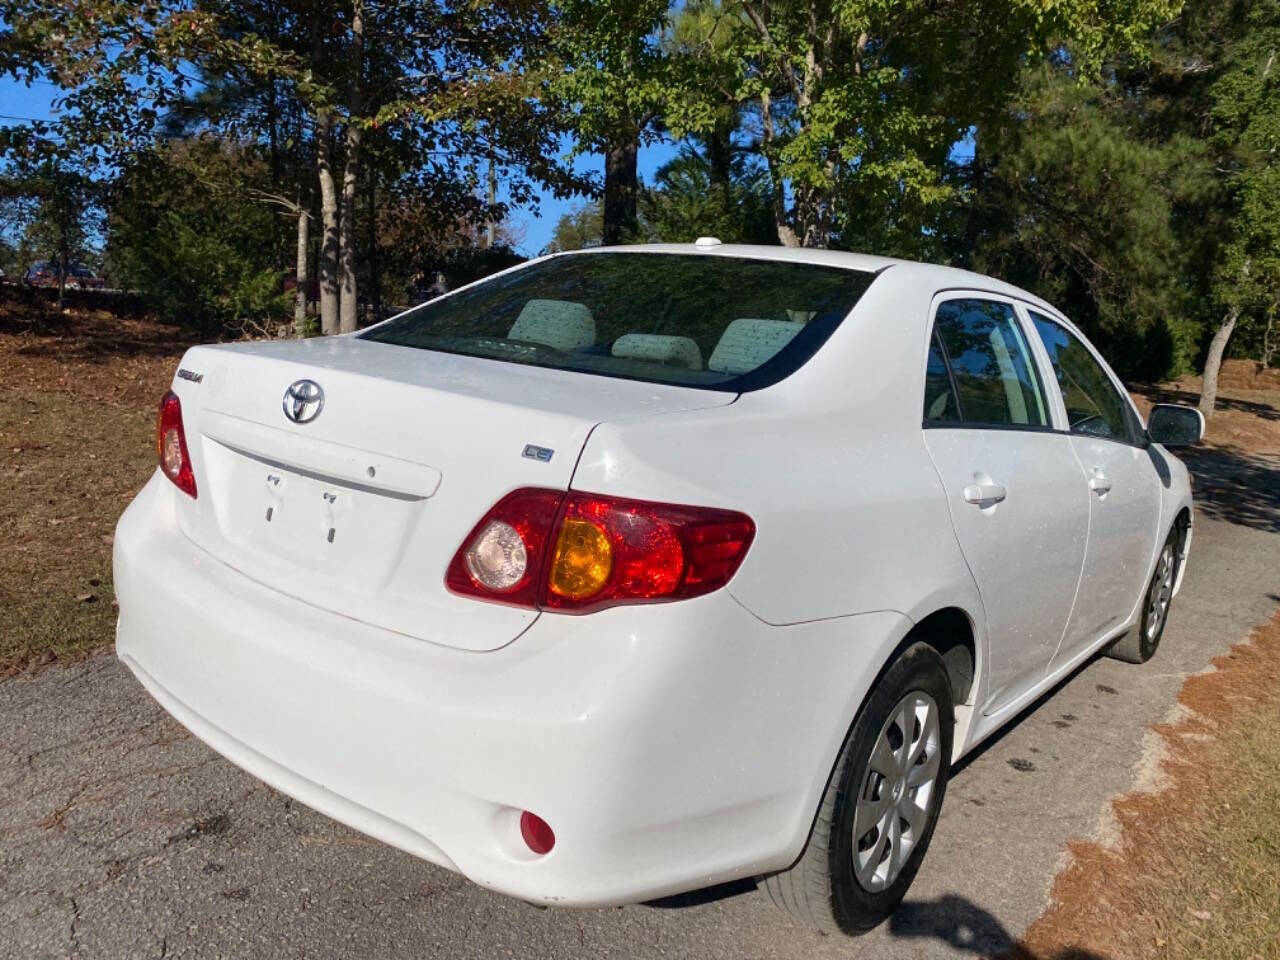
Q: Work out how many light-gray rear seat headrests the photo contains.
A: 3